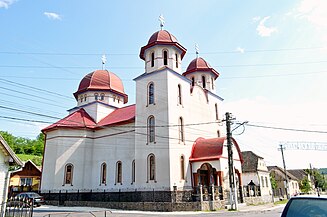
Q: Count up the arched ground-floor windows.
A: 6